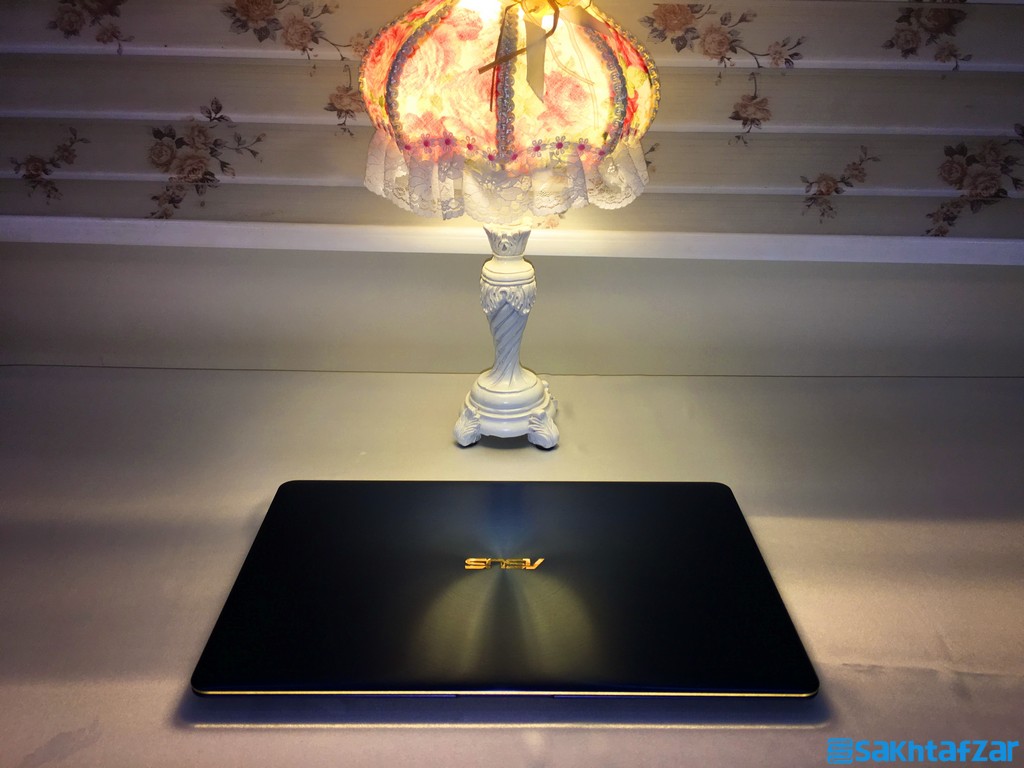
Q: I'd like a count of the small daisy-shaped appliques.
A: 10